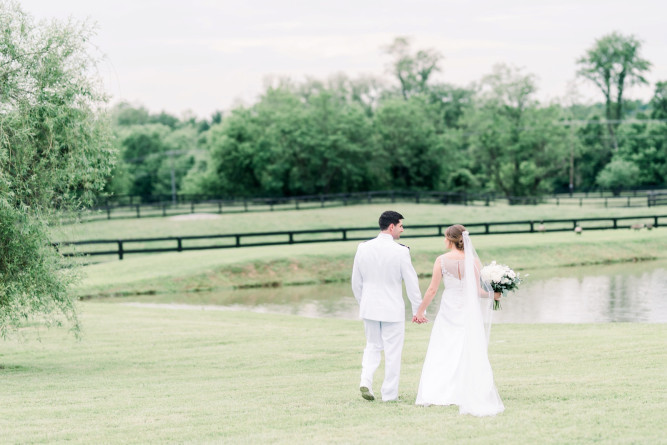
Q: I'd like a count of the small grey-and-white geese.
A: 4